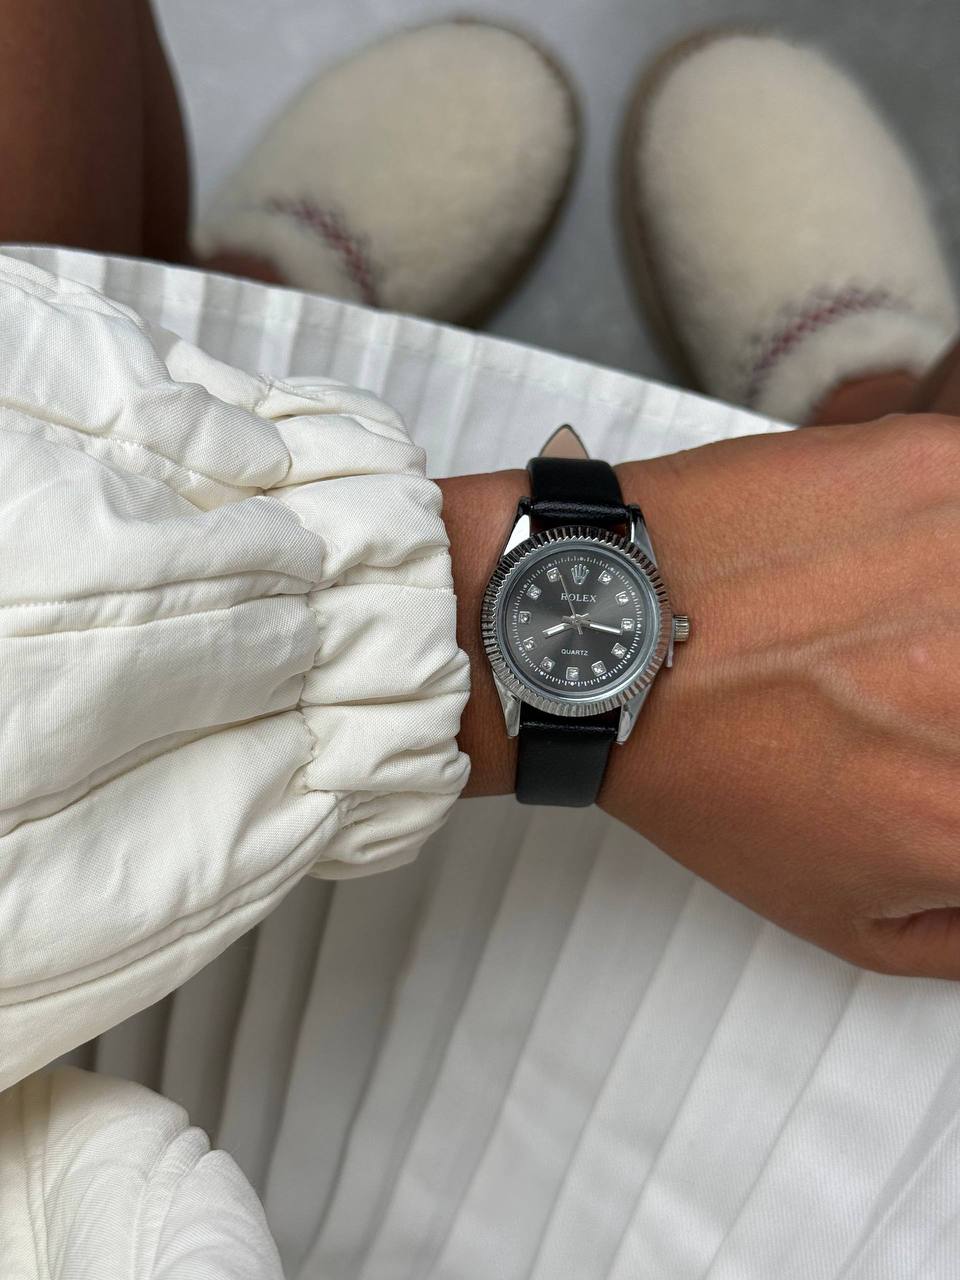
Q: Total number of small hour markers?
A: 11